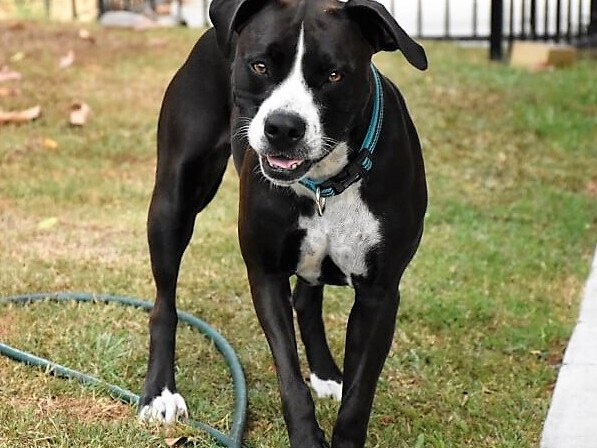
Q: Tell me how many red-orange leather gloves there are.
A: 0